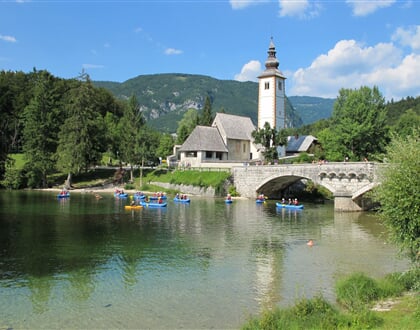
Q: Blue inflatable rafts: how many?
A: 9